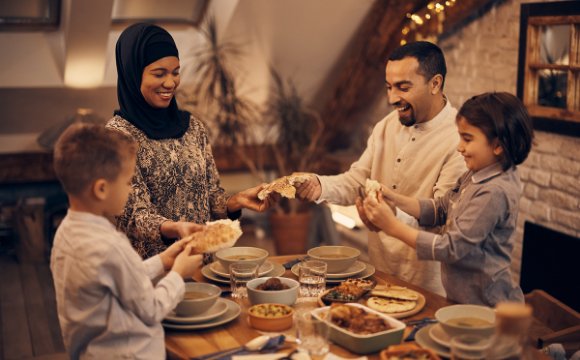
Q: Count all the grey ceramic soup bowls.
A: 4